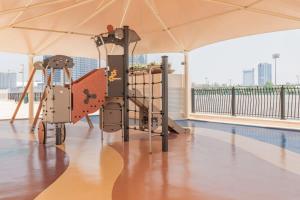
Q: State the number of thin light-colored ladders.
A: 1